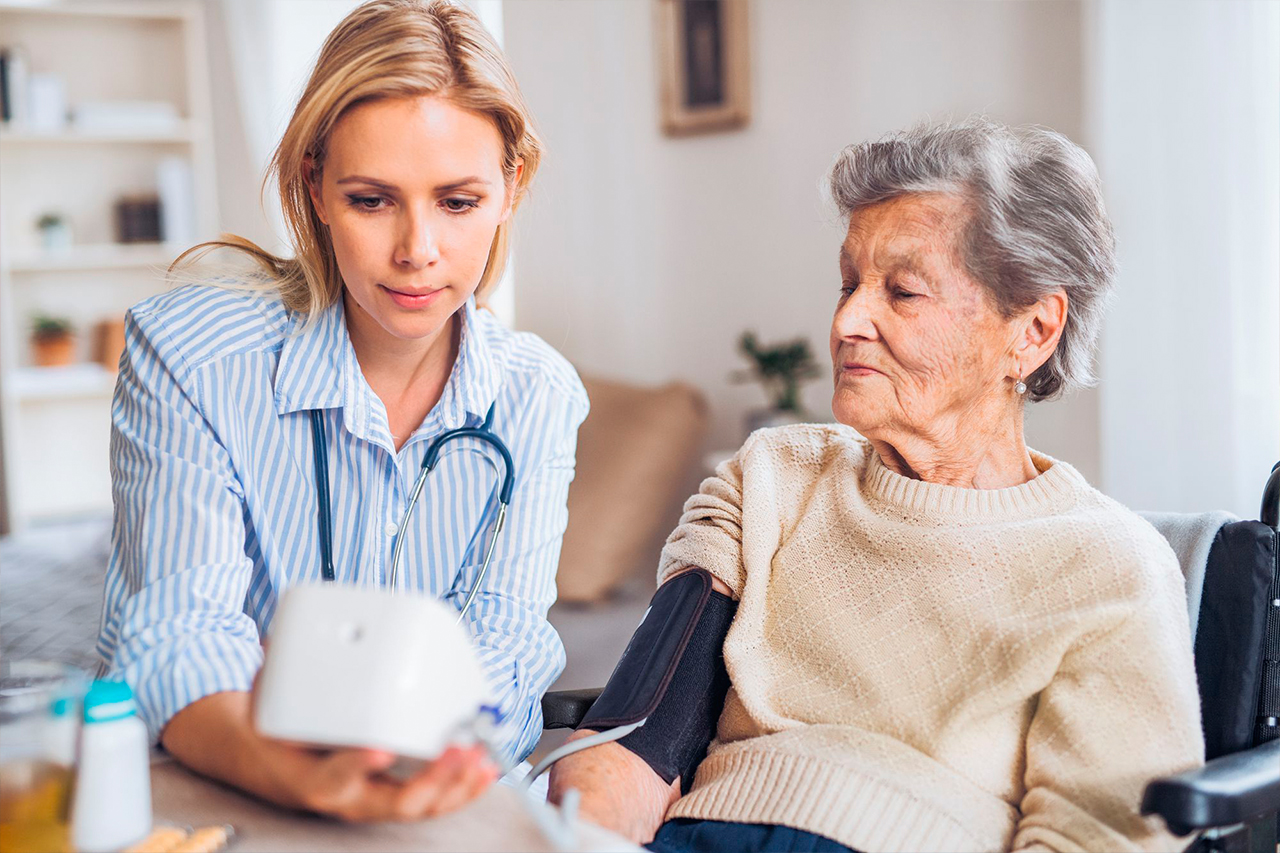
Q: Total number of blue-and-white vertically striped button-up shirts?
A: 1